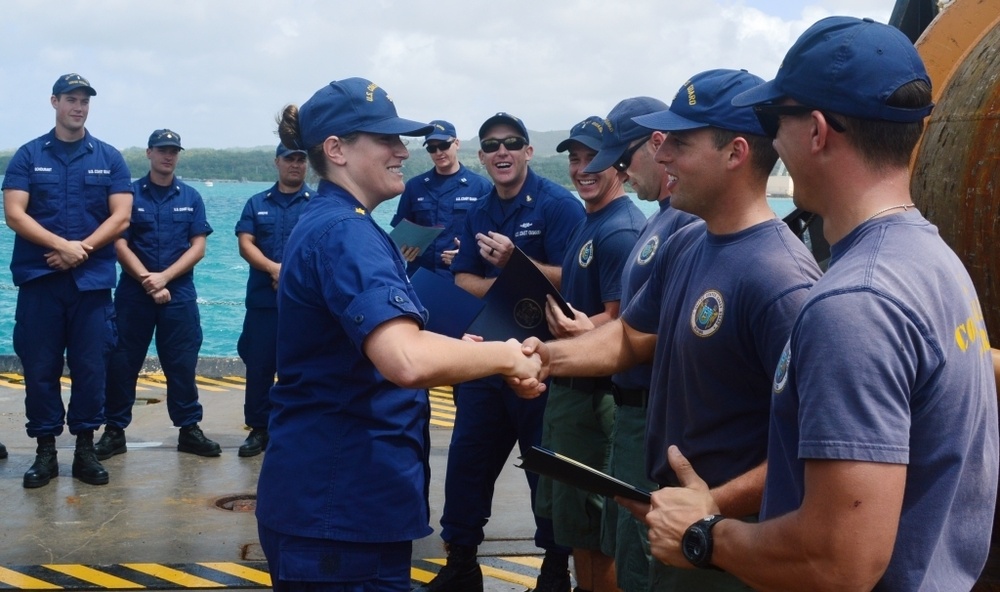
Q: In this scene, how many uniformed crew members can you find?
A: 10